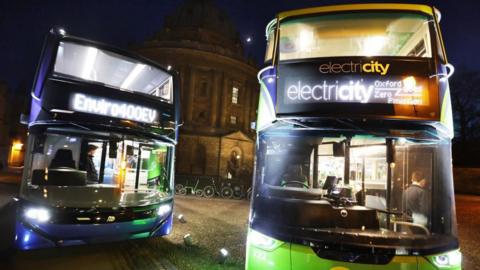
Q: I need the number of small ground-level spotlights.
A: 3